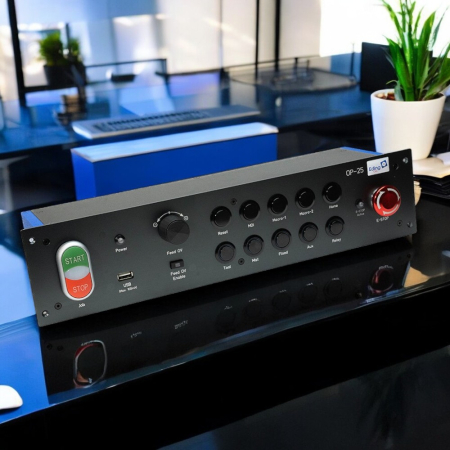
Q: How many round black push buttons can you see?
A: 10